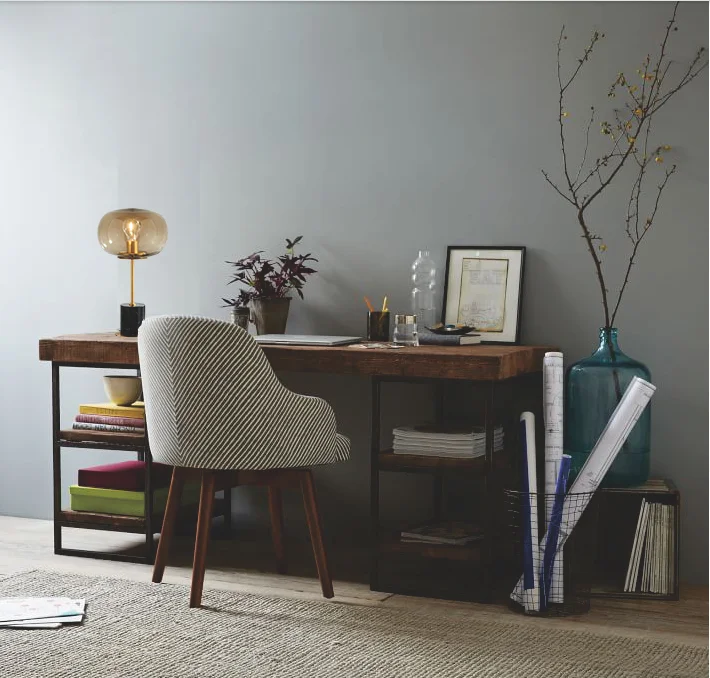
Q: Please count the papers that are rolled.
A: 4